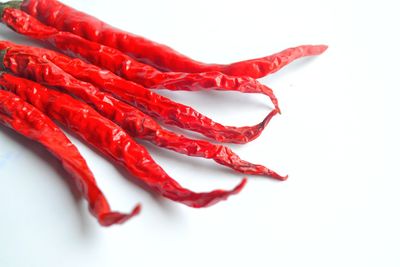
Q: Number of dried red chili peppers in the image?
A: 6